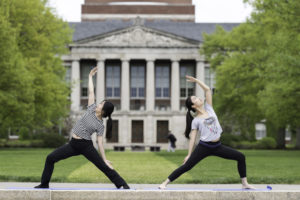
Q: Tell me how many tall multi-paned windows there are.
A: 5